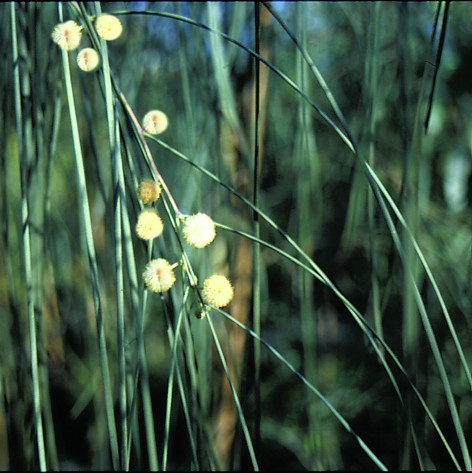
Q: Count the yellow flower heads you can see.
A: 9